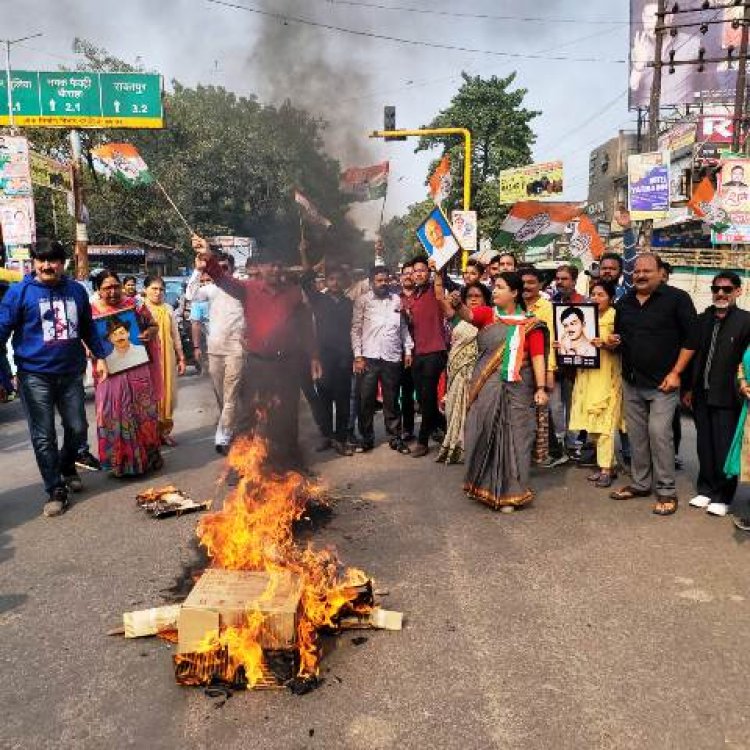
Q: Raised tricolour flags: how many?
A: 7